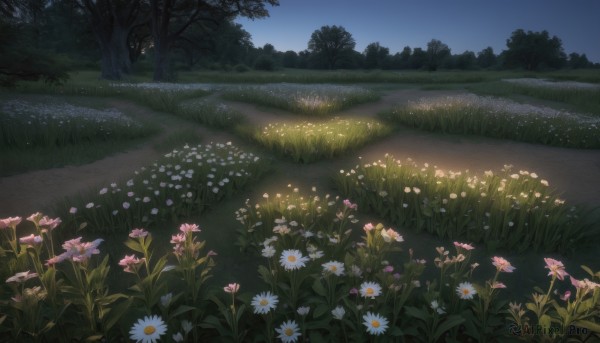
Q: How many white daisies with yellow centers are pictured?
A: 8